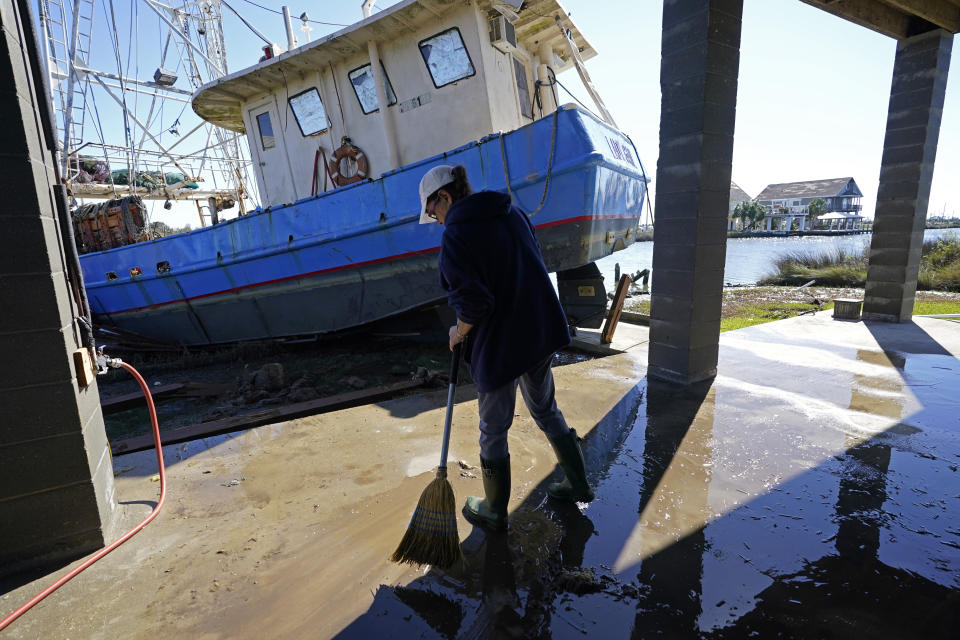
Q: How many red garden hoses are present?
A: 1